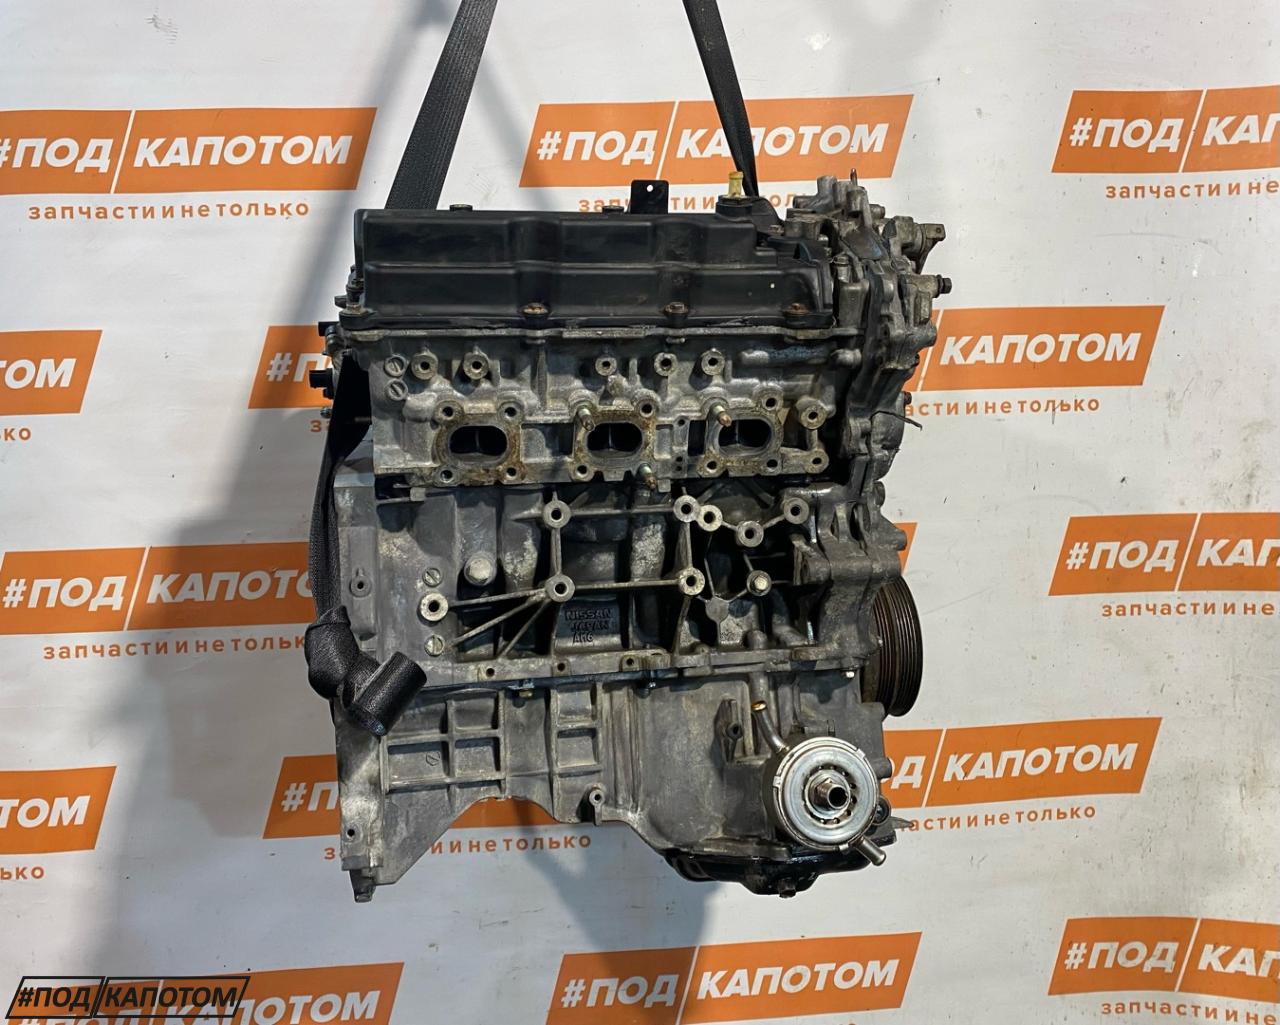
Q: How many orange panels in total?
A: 15